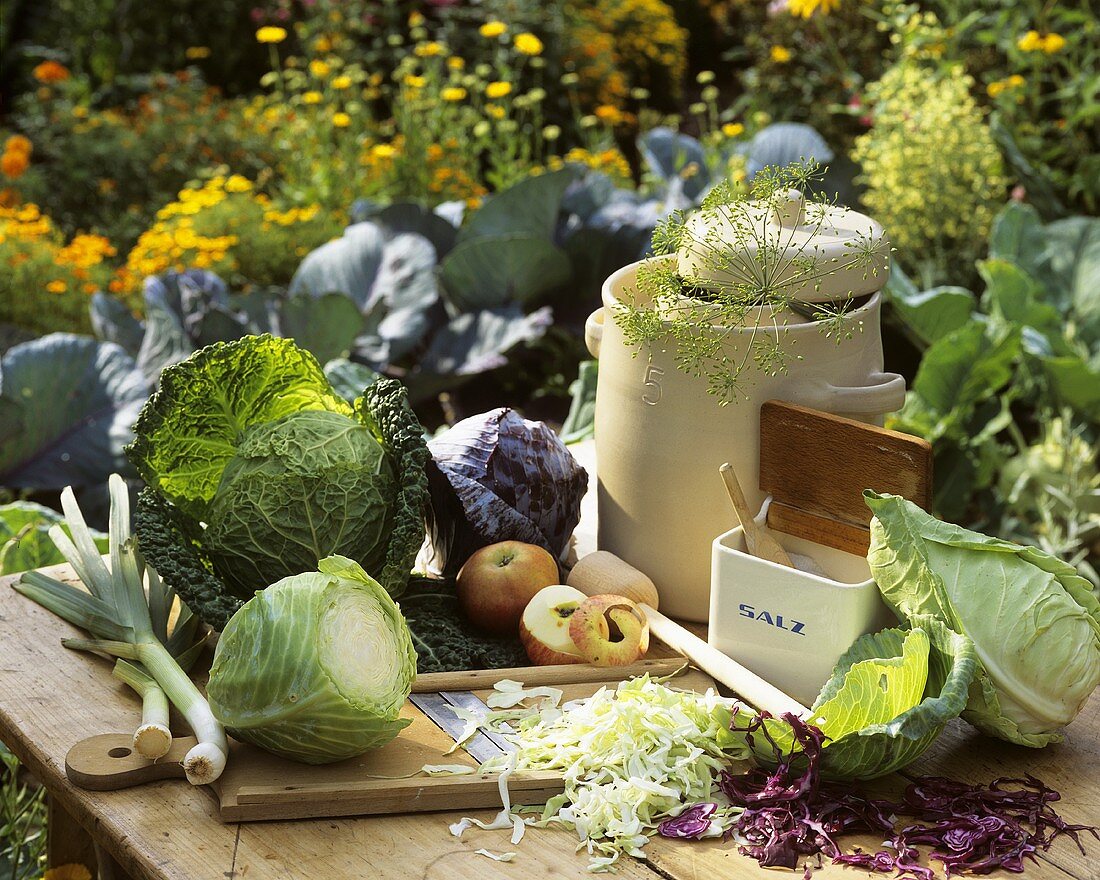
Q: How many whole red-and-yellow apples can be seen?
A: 1